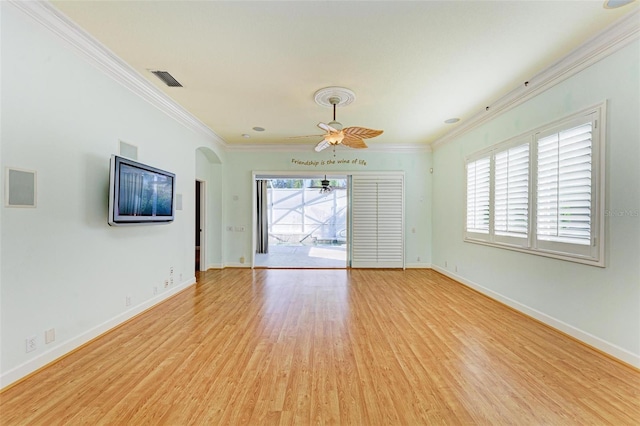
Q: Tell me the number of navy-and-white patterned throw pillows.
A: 0